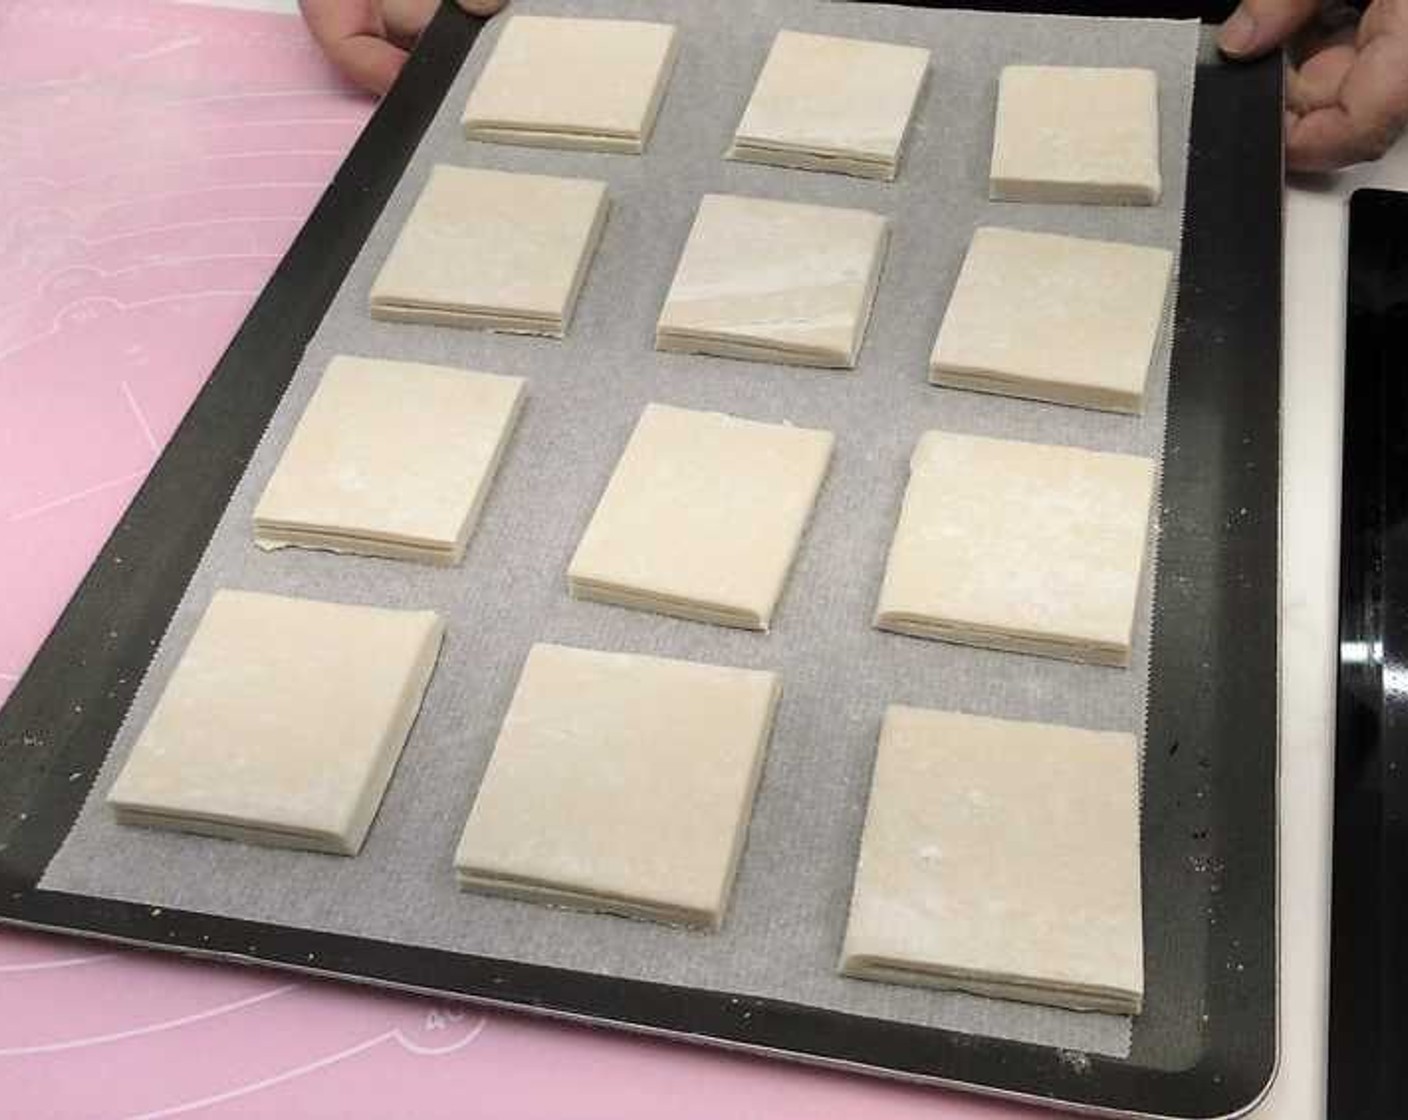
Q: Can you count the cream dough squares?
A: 12